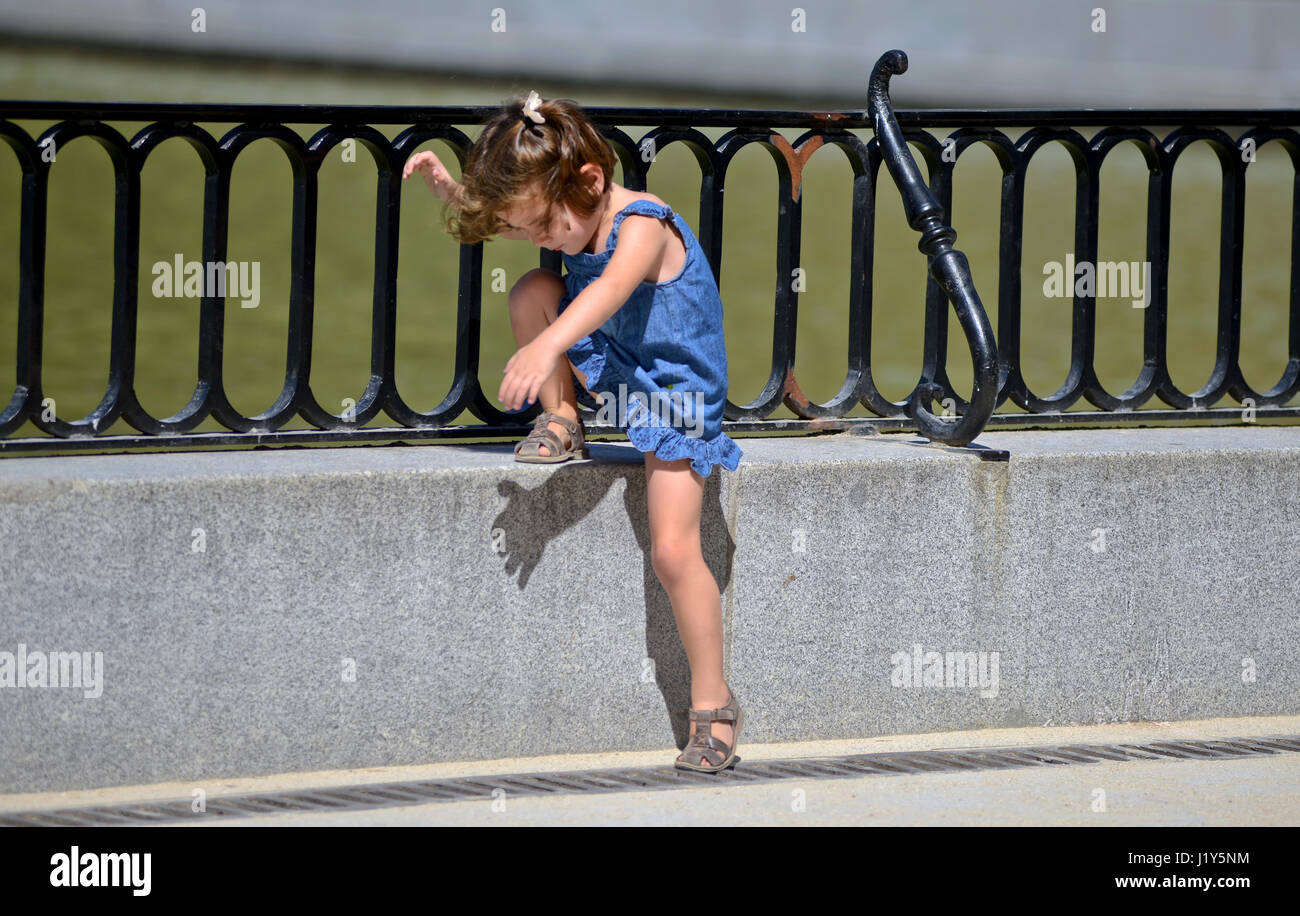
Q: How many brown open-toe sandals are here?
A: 2